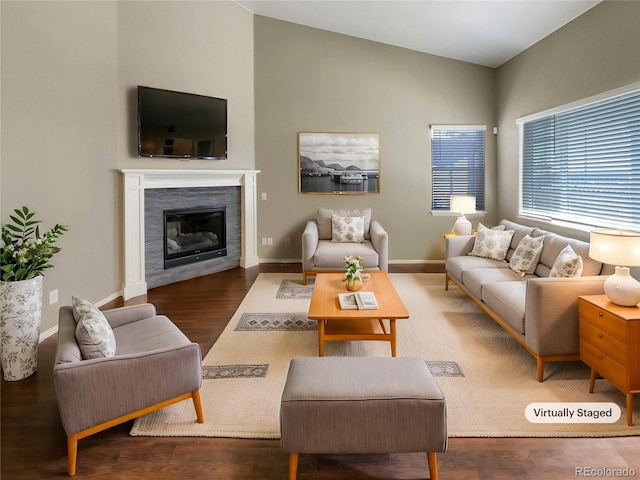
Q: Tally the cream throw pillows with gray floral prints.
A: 5